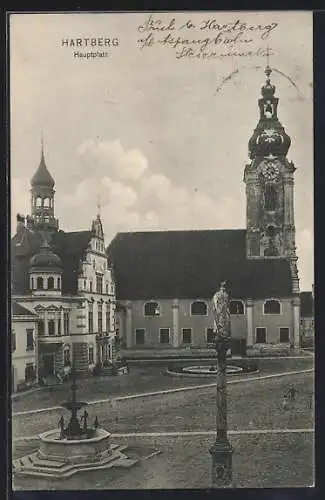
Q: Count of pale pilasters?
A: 4